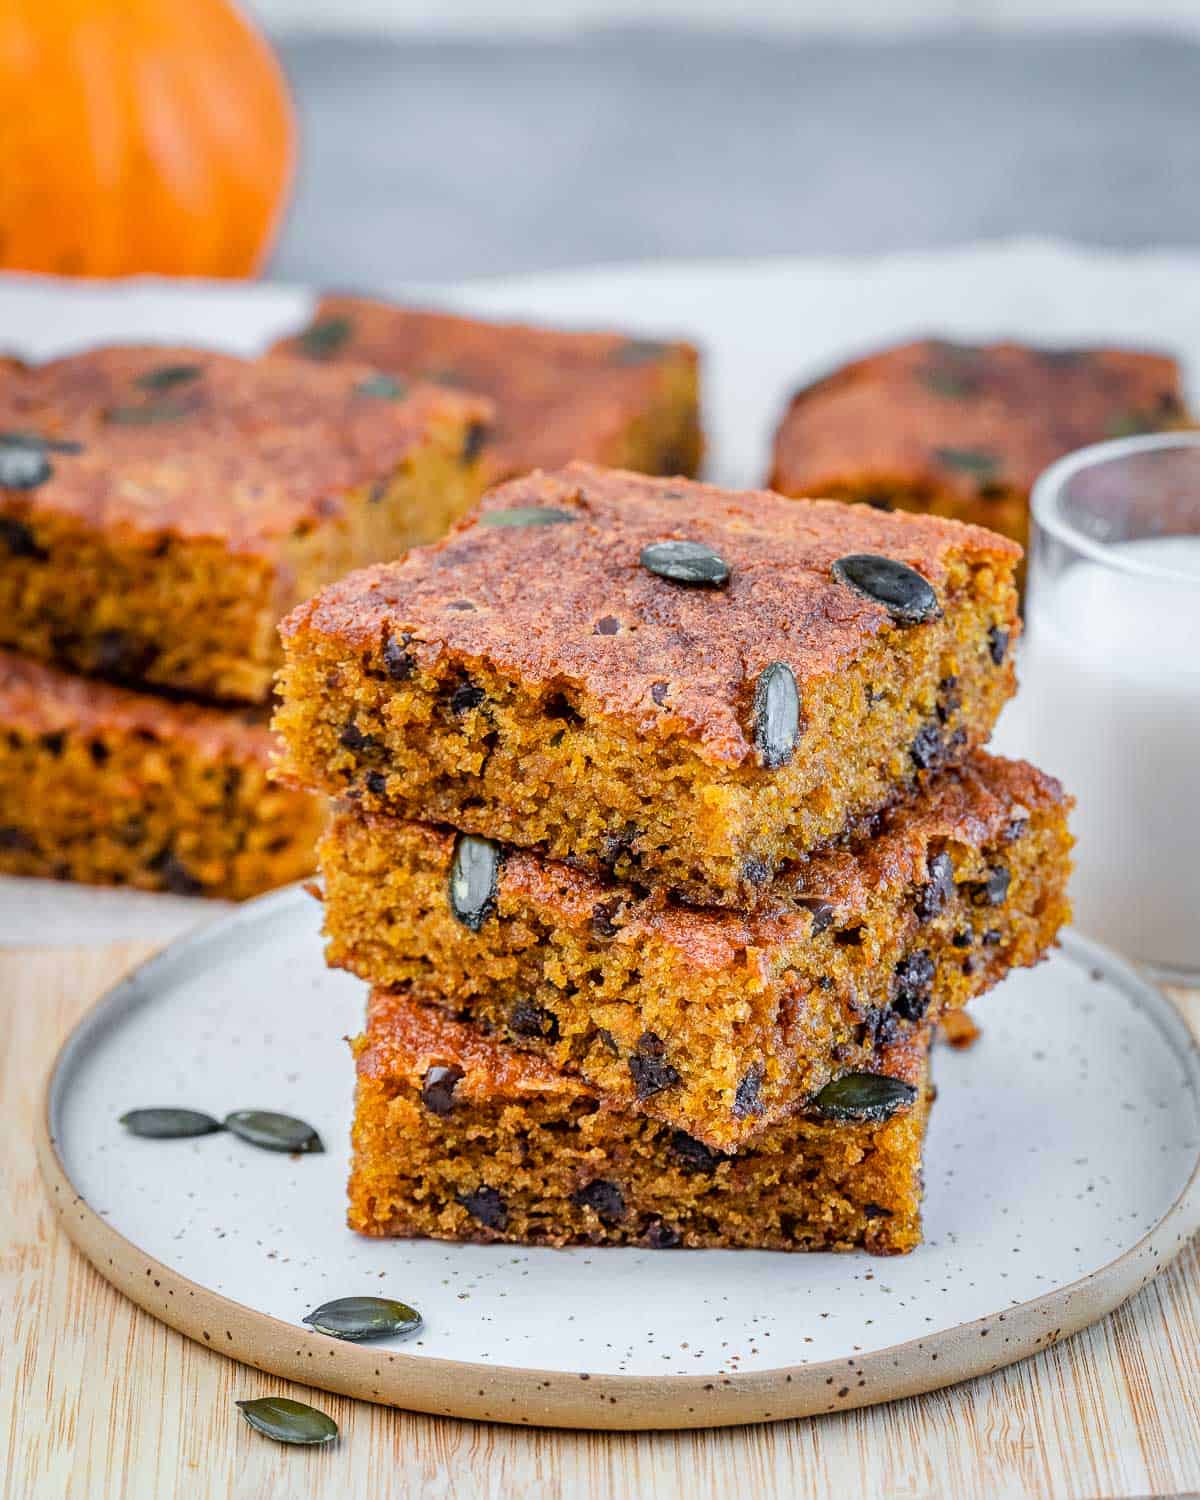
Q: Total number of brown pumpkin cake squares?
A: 7